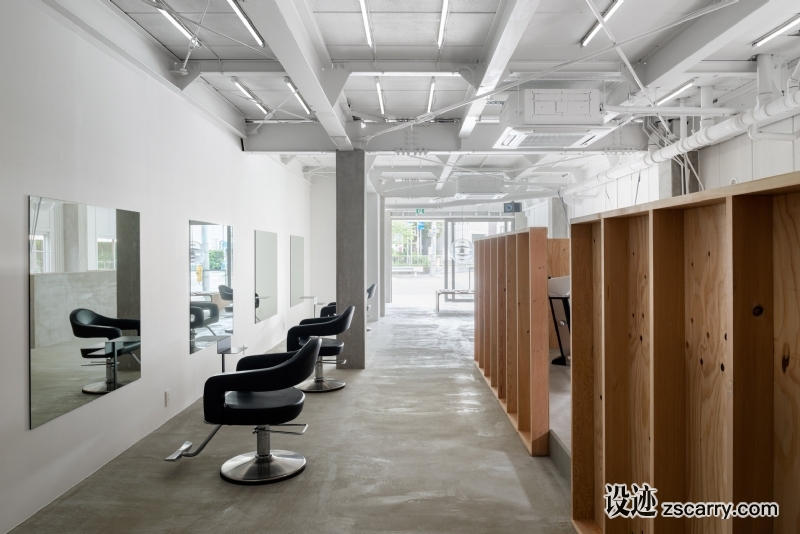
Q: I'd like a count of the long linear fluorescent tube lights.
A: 11